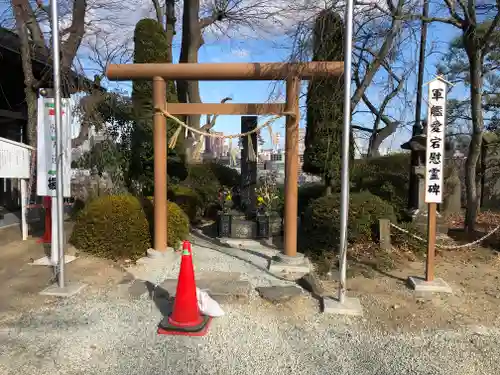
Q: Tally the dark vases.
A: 2